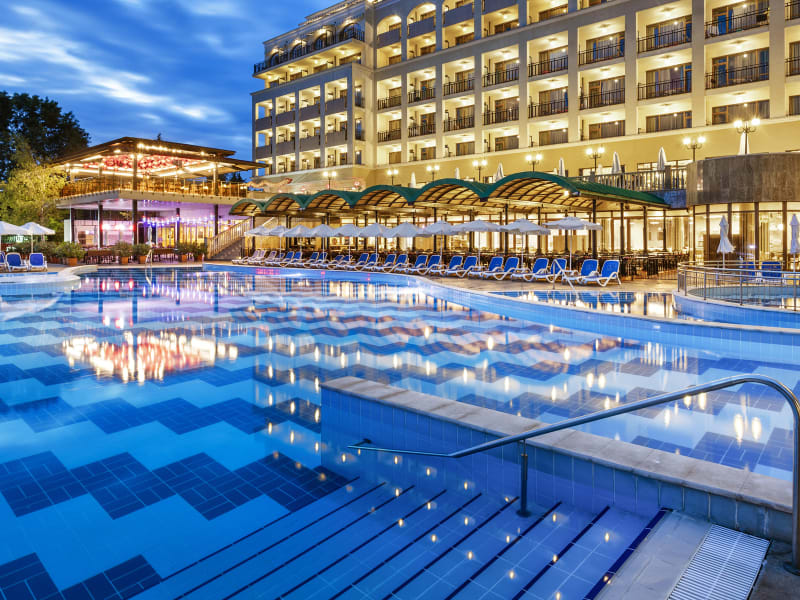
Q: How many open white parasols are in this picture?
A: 13